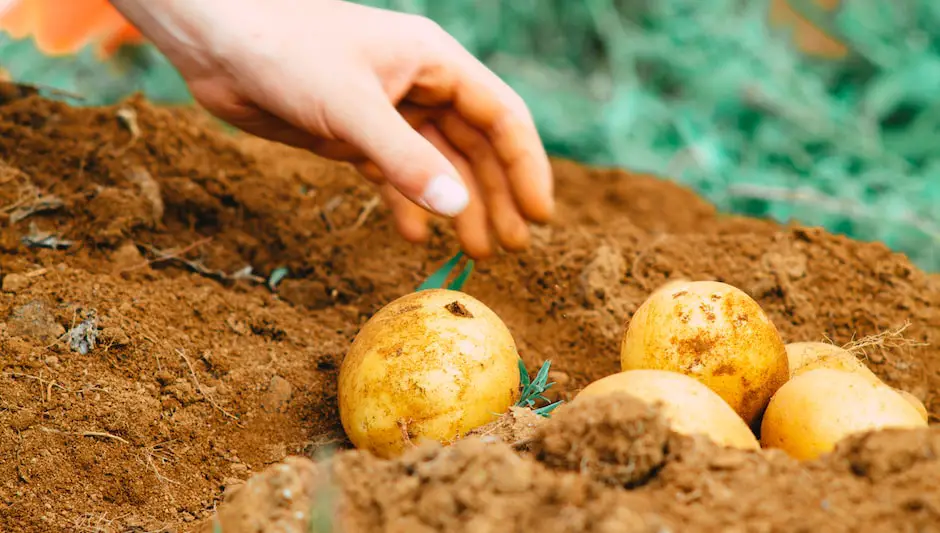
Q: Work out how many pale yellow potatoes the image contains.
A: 5